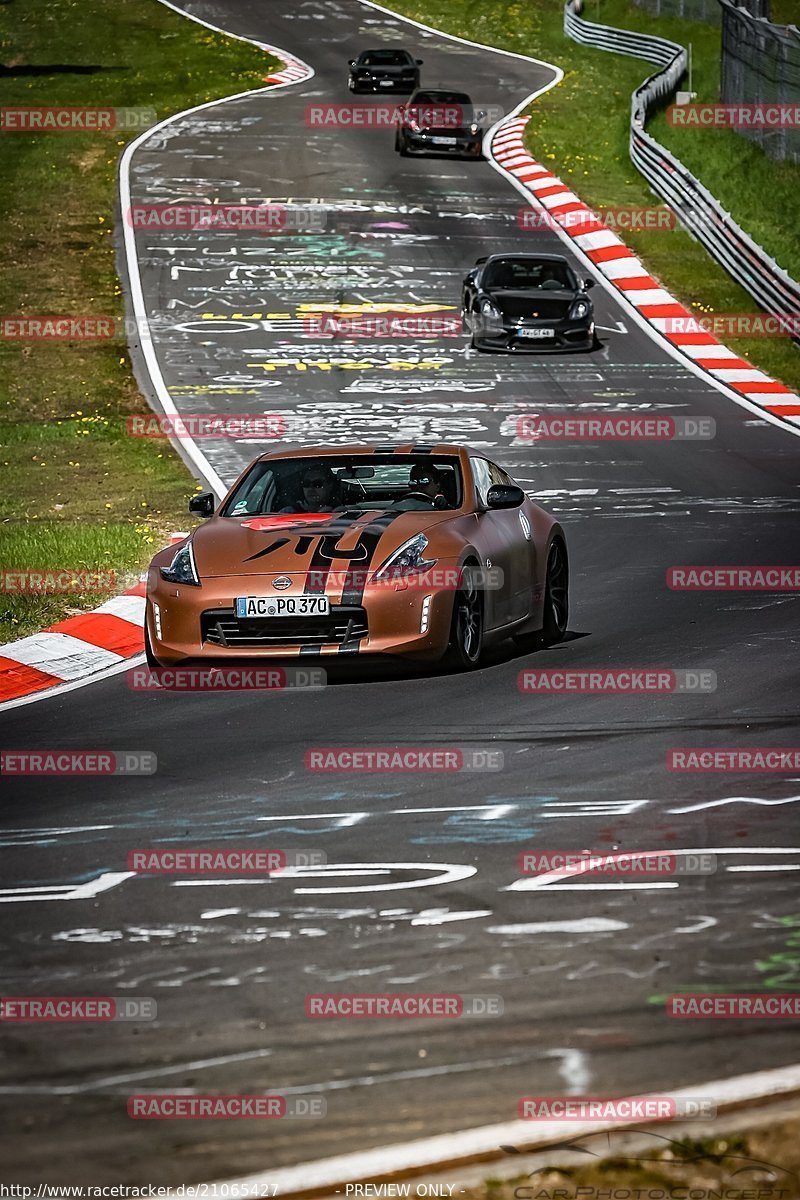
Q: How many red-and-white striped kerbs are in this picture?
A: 3